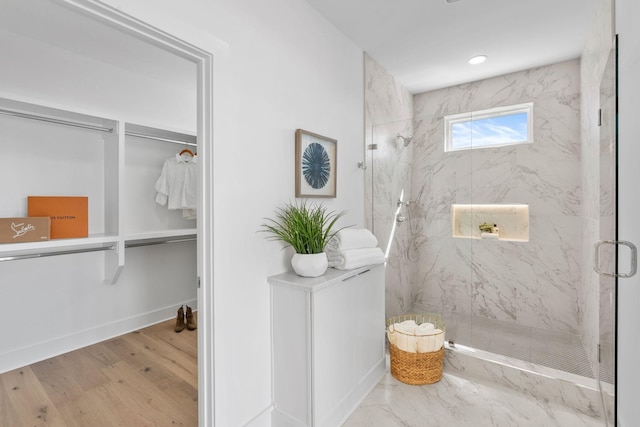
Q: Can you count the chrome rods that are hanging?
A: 4